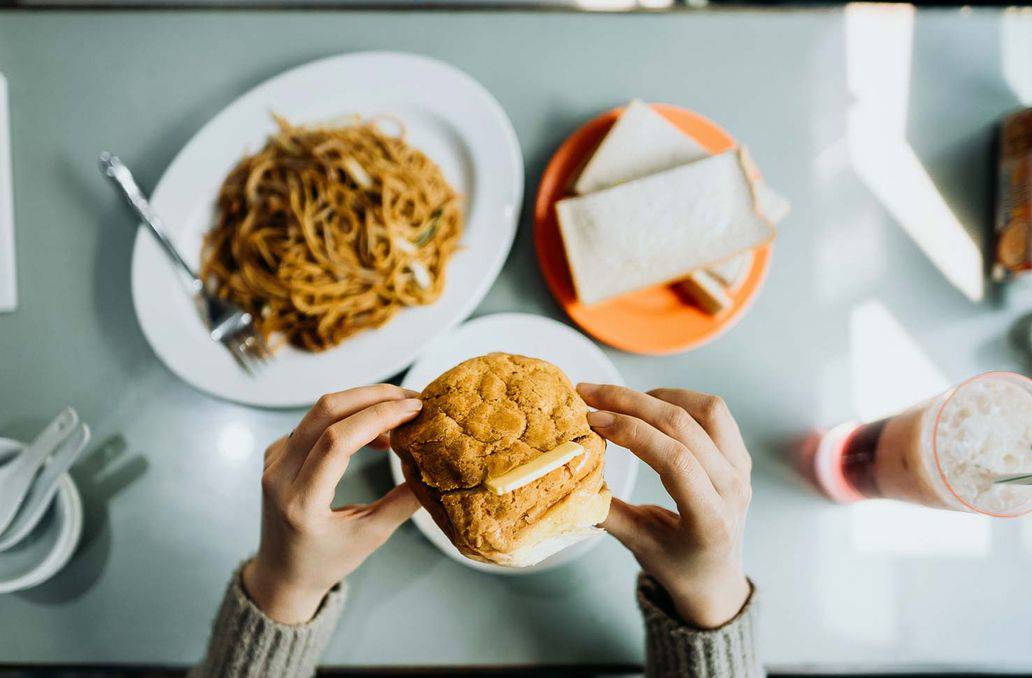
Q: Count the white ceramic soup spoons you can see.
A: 2